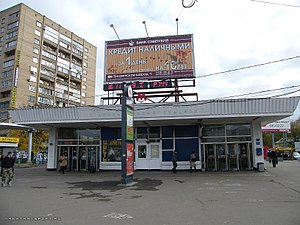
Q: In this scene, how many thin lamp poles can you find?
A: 3